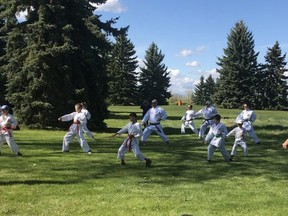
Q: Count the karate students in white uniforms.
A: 10